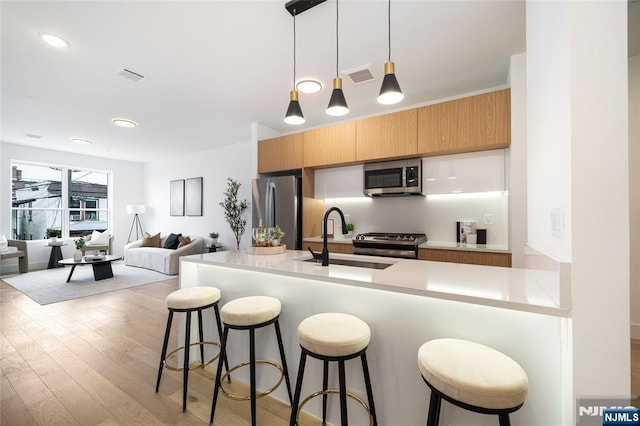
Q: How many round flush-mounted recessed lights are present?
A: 4